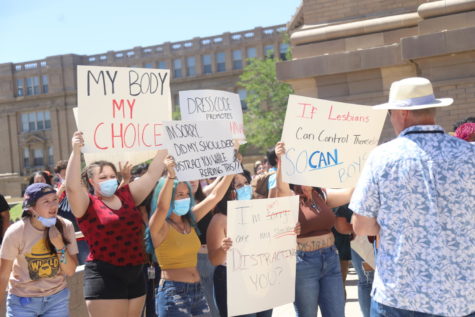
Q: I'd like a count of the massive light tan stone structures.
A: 2